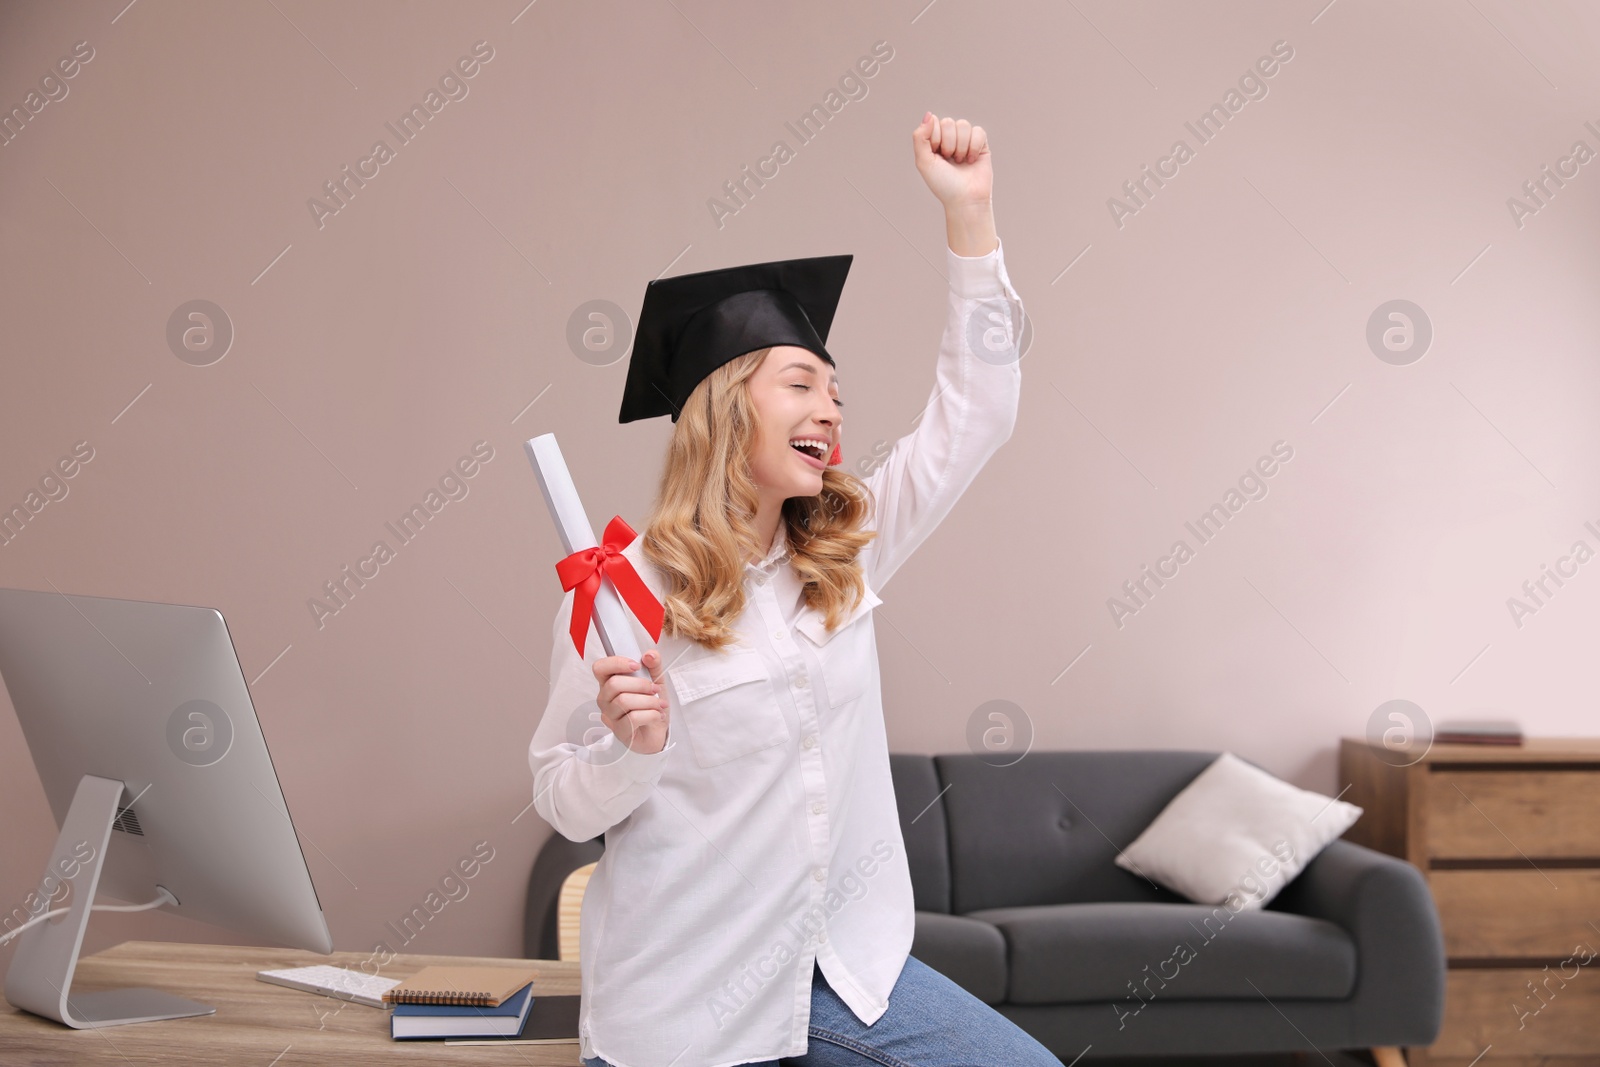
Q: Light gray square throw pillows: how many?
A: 1